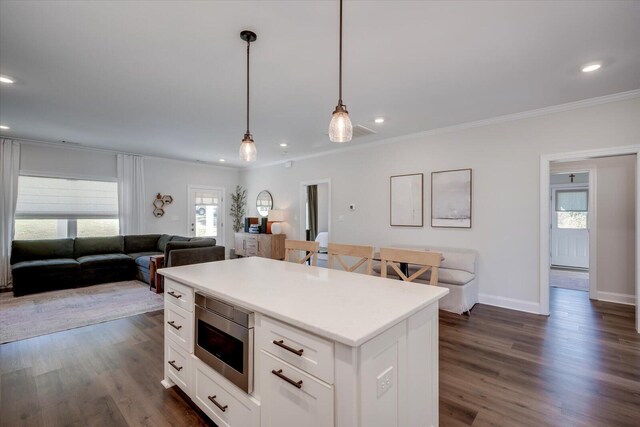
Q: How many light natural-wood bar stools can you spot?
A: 3